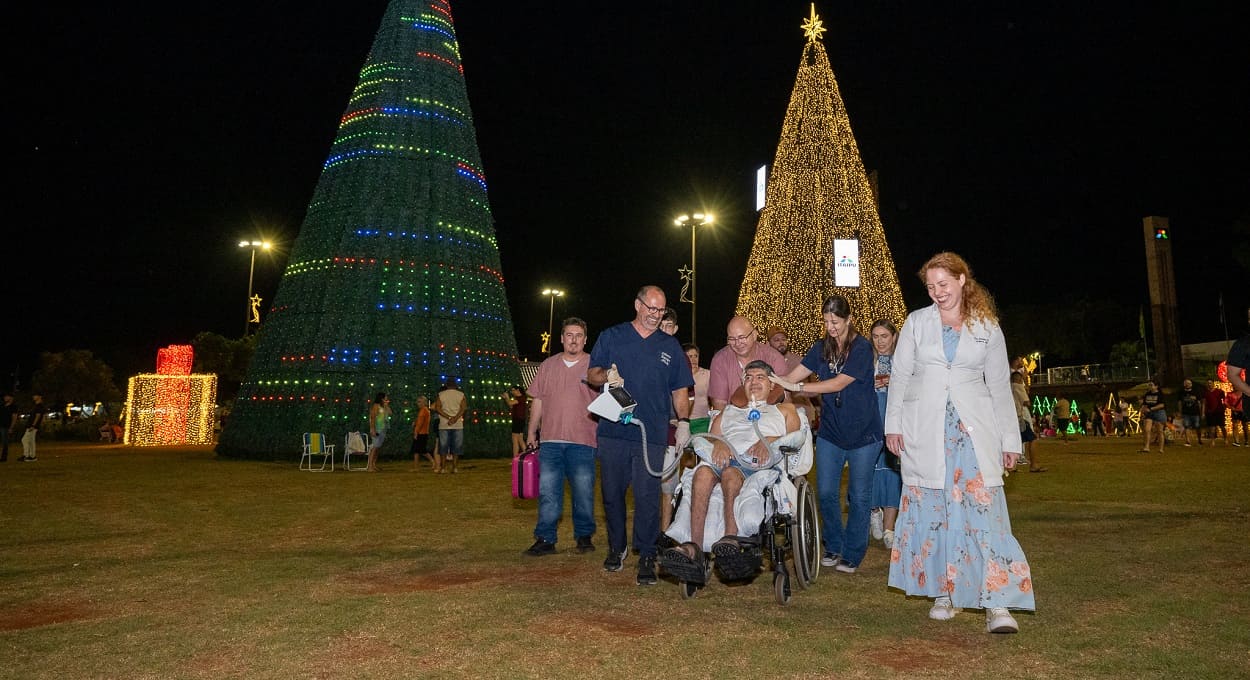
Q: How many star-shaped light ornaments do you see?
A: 4